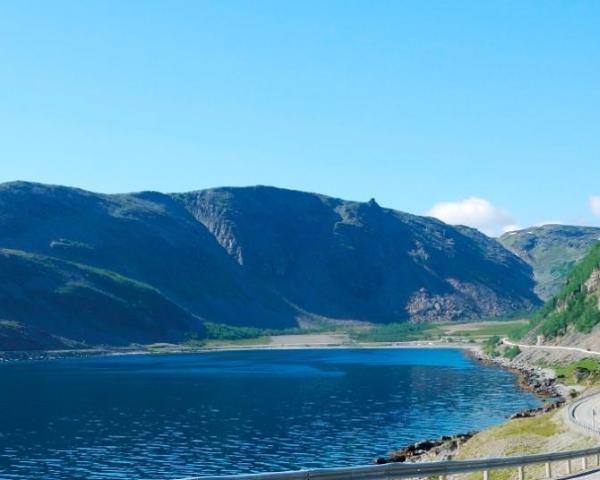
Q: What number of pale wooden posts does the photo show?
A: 7